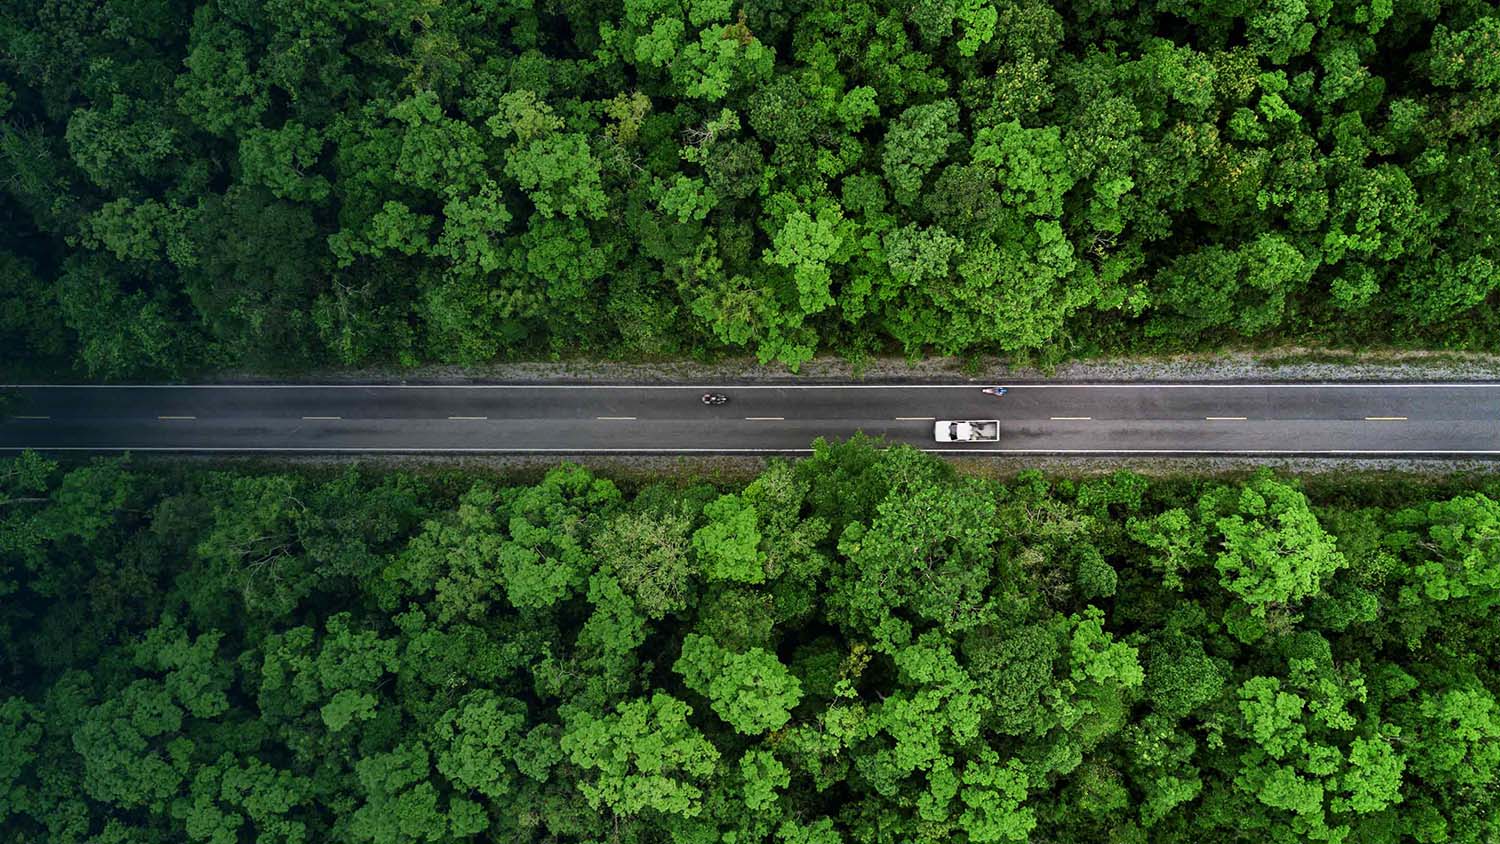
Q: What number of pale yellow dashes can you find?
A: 10